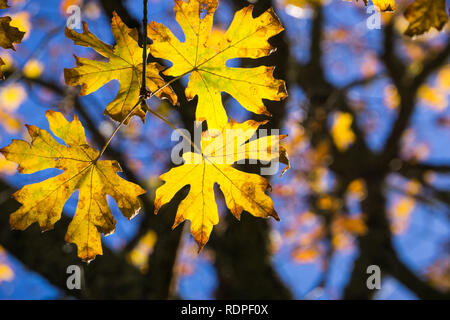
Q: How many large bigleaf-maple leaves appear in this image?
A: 4